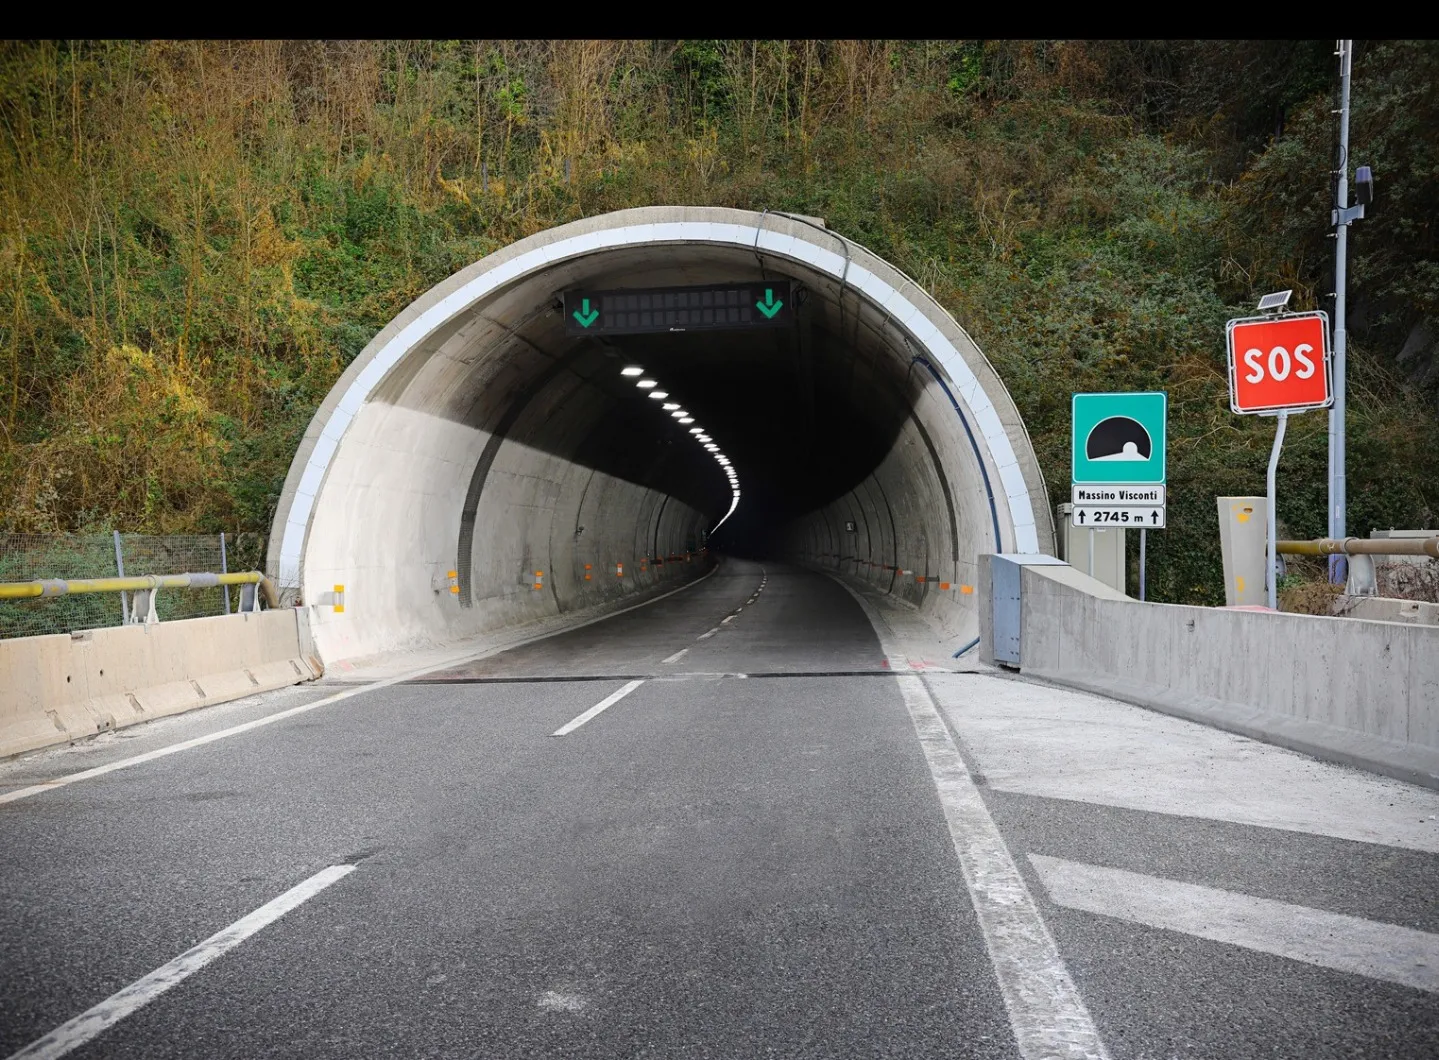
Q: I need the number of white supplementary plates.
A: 2